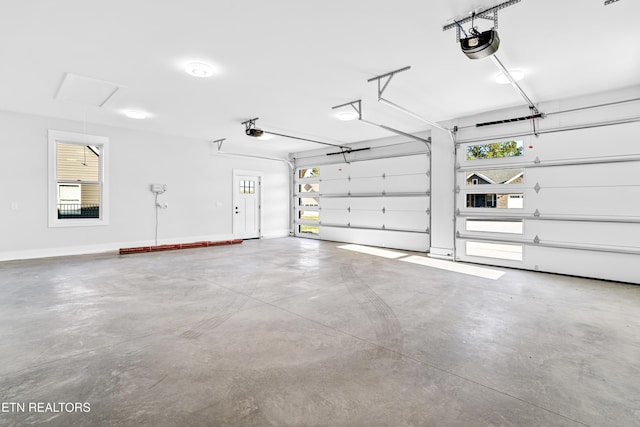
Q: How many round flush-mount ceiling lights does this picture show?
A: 5